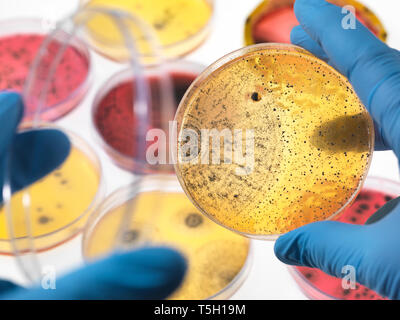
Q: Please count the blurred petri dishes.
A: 7